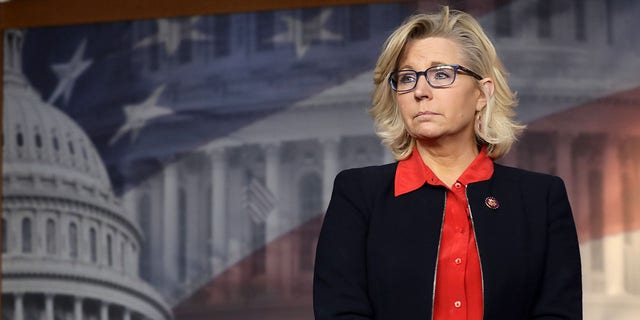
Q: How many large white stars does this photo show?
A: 4